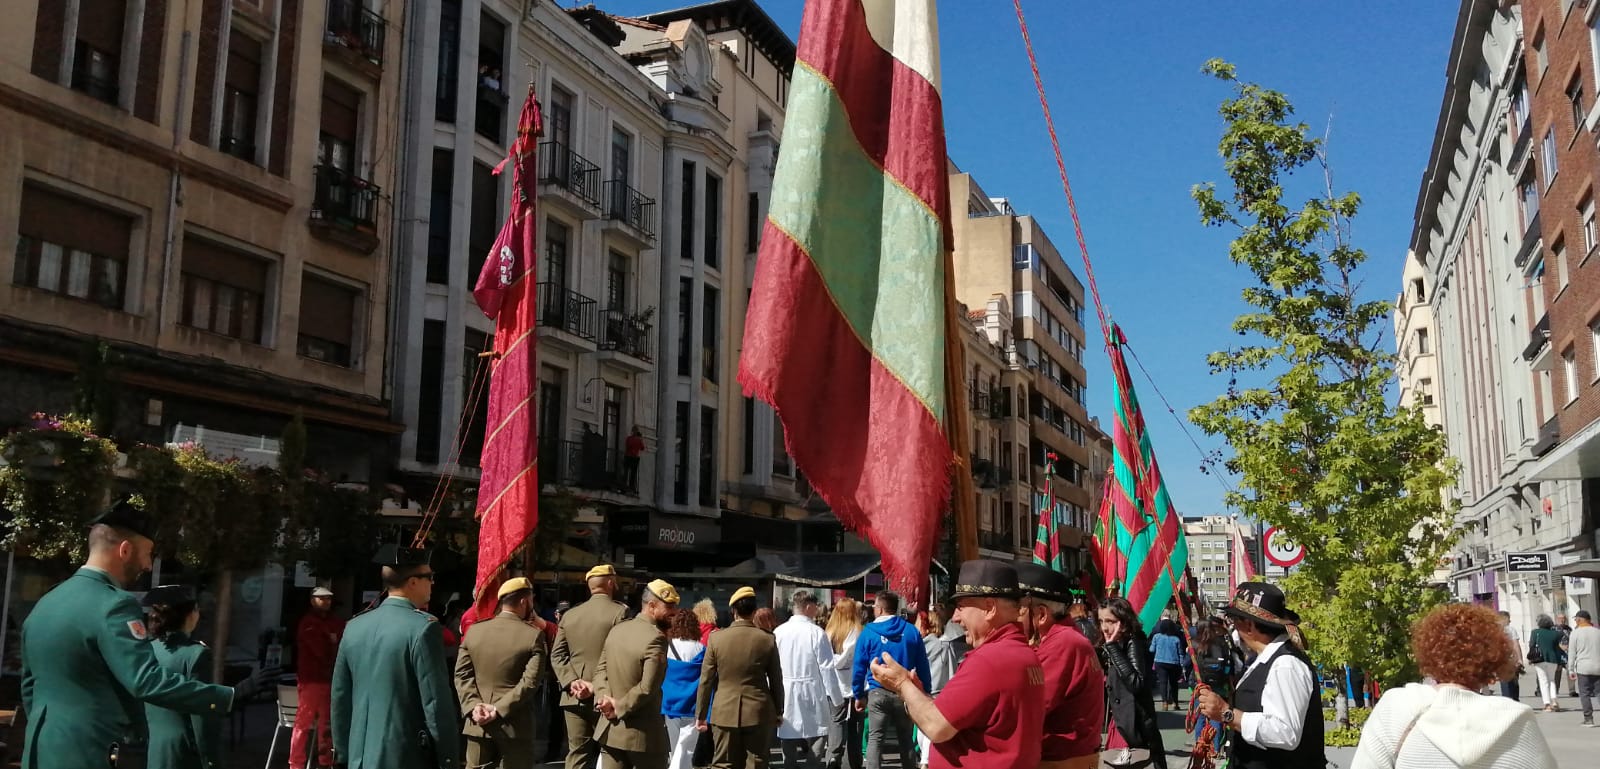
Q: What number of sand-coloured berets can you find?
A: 4